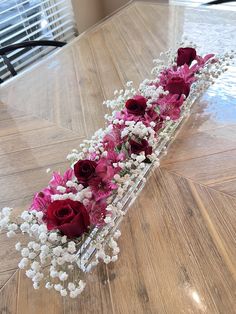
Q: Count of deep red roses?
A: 6